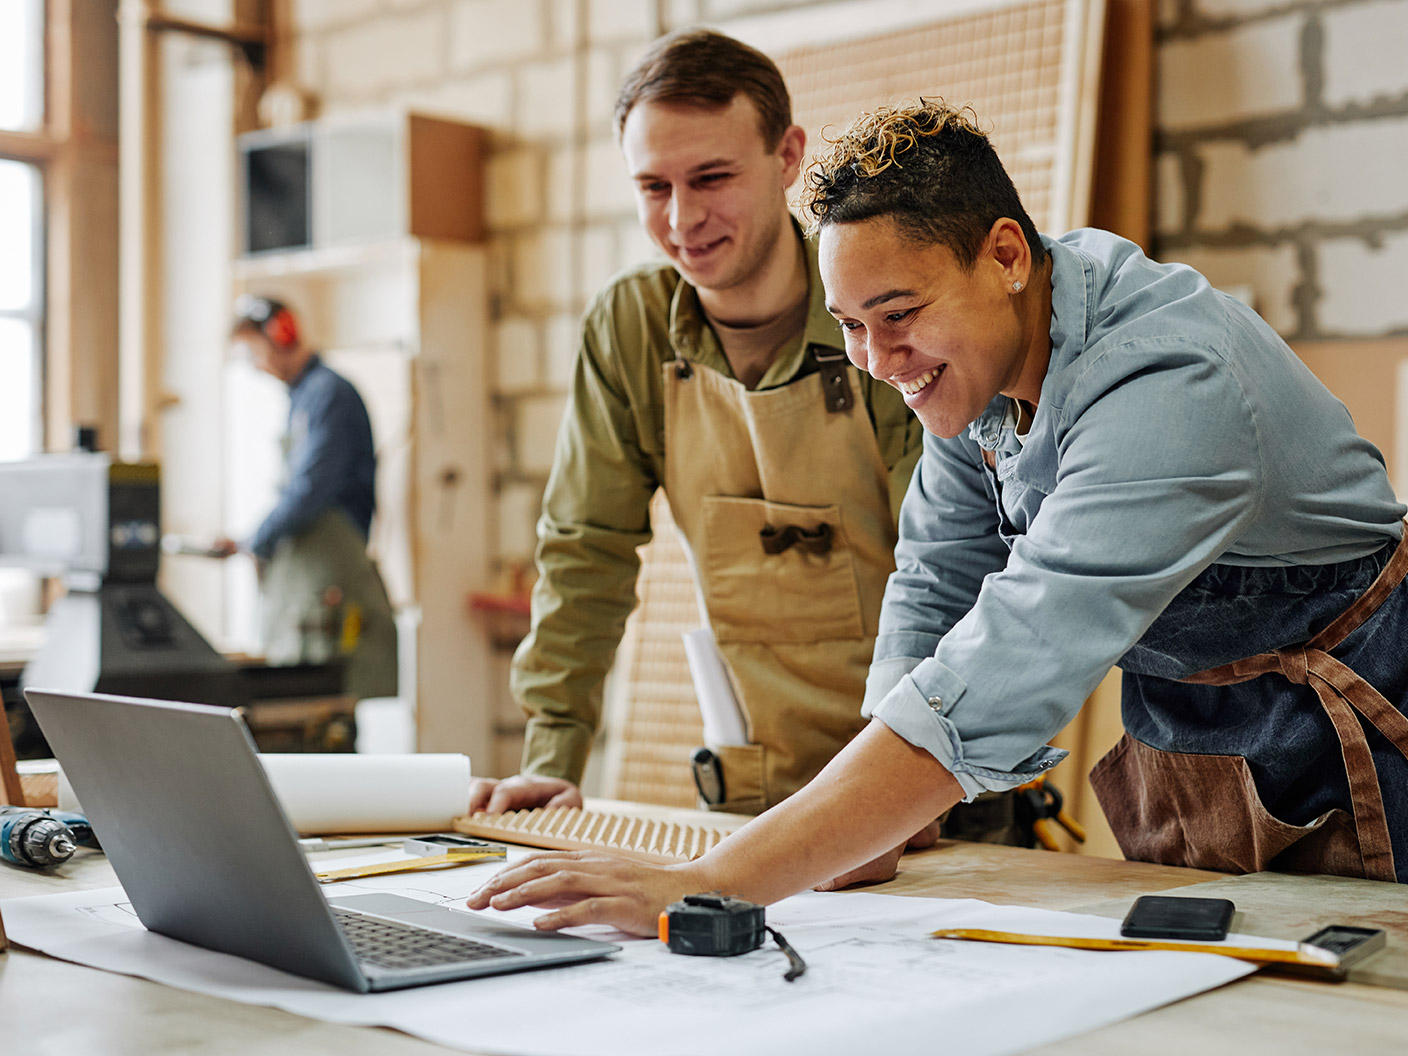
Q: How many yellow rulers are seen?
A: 2